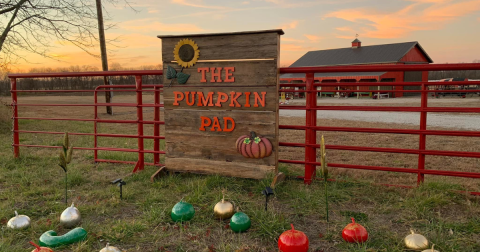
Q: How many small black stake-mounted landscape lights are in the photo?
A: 2